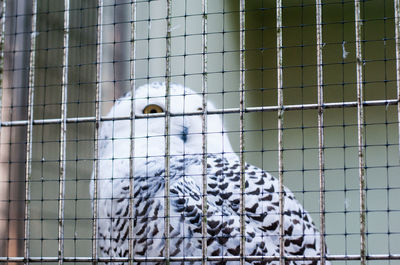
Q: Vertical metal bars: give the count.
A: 12